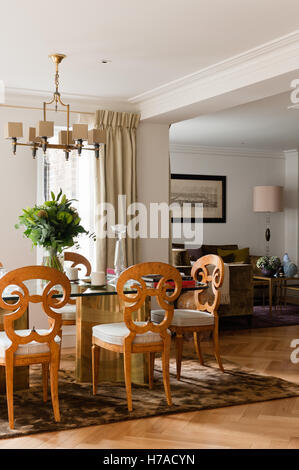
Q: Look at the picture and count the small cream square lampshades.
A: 6